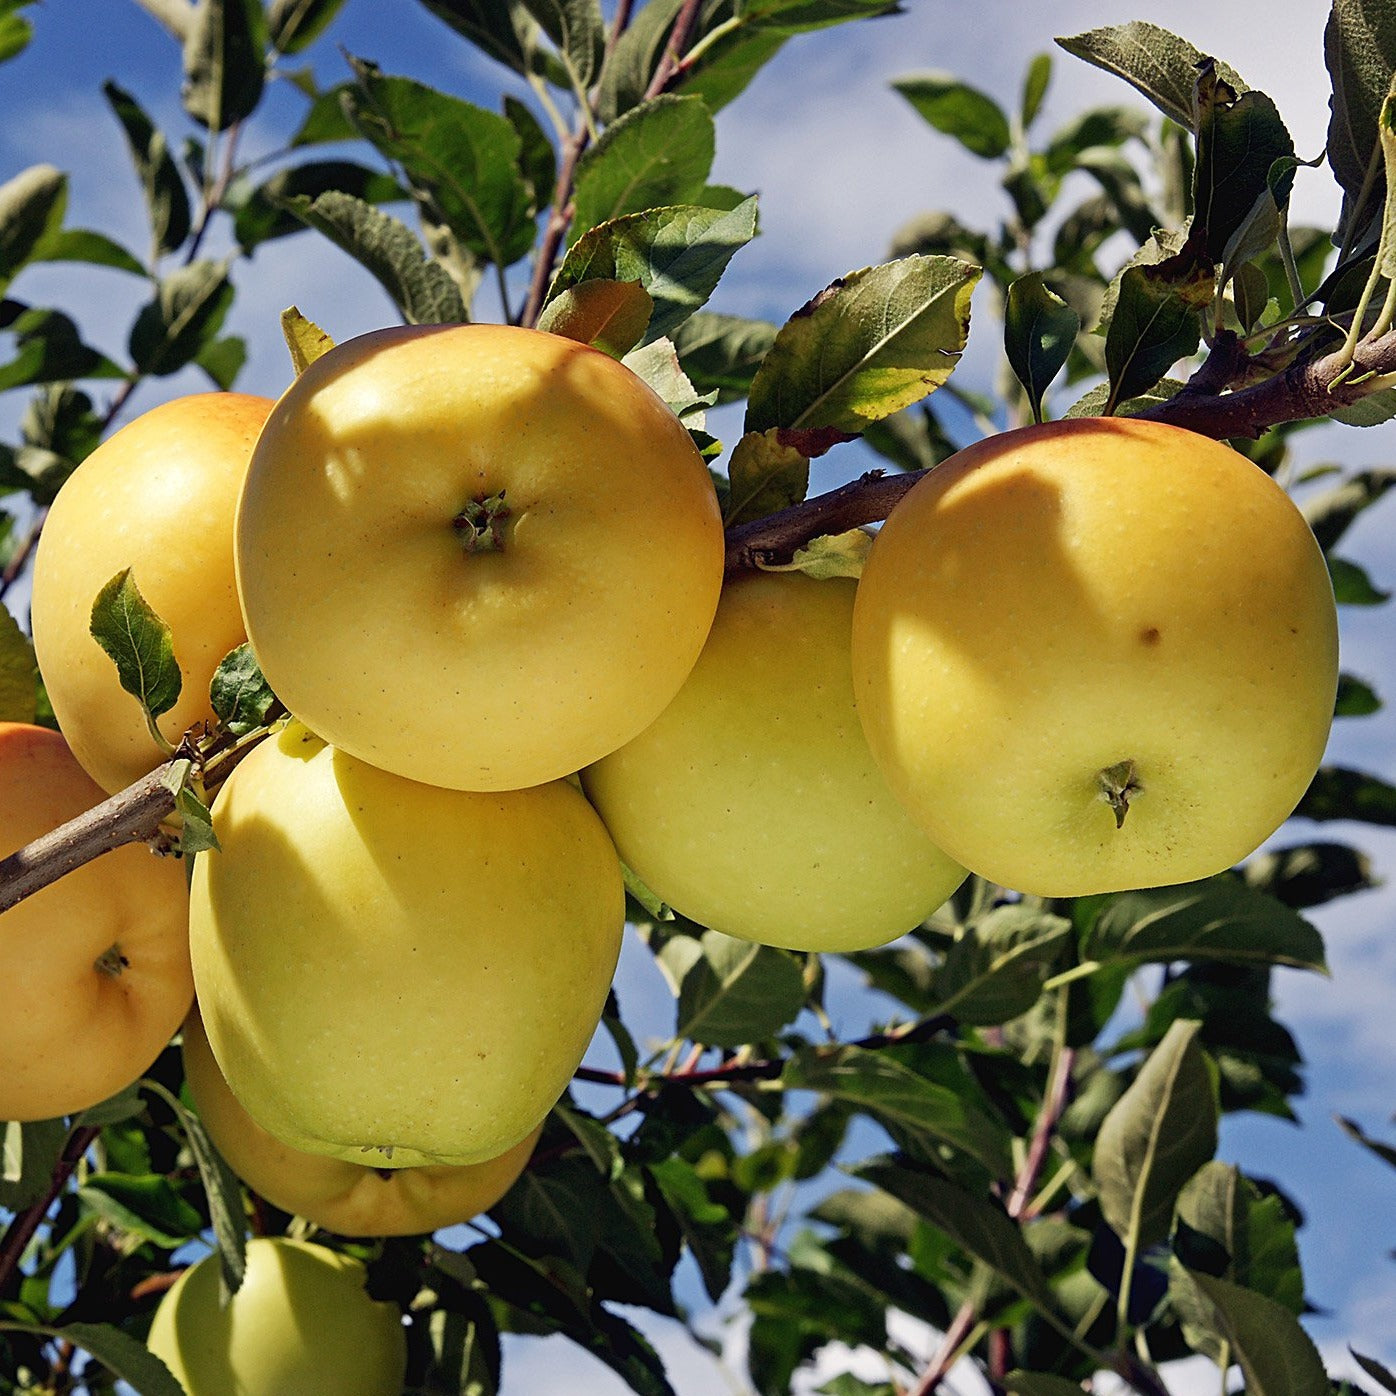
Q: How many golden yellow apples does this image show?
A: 8